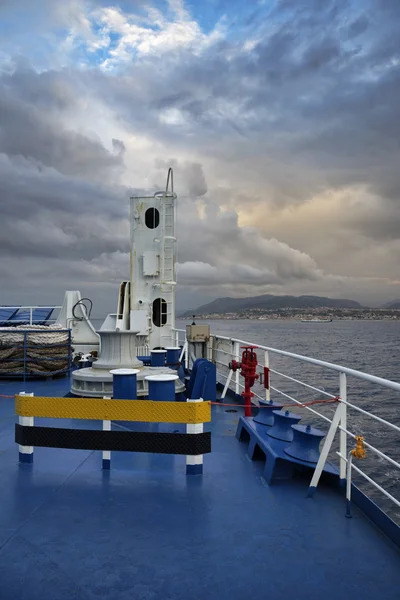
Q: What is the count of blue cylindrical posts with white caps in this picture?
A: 4